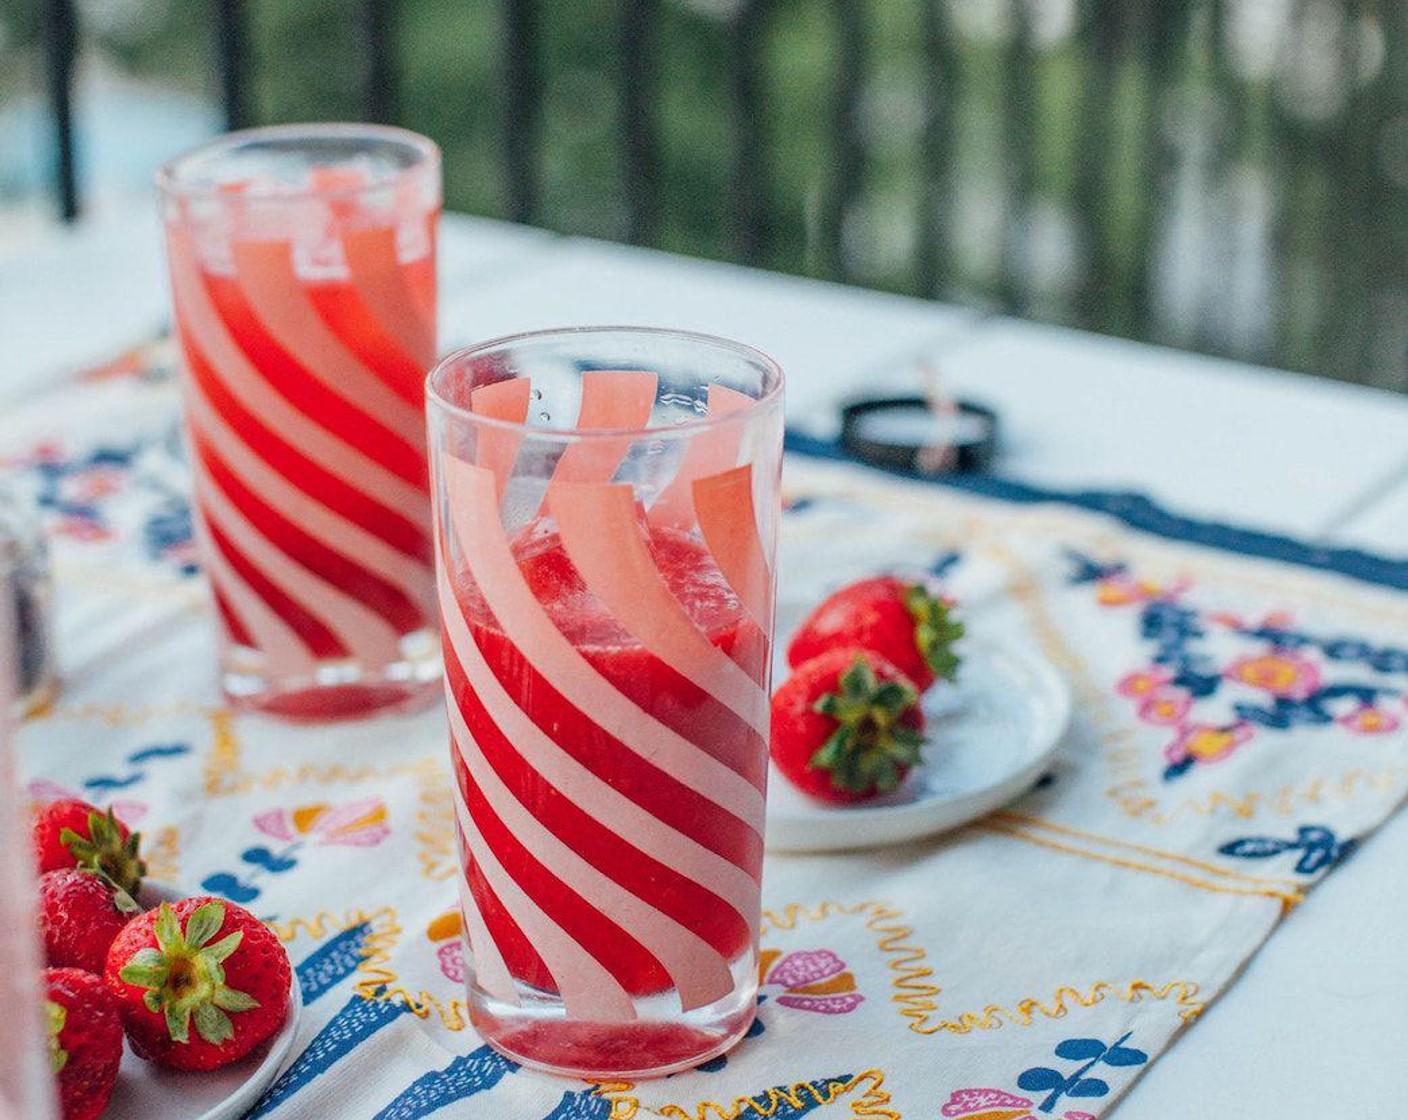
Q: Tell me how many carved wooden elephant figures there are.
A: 0